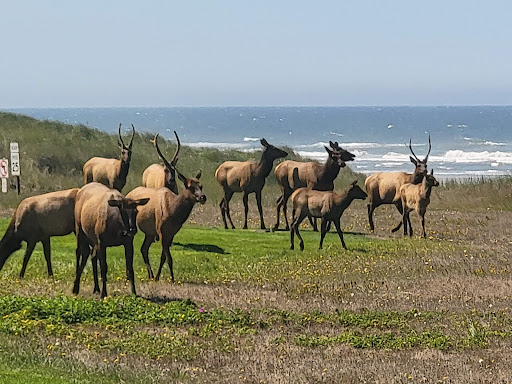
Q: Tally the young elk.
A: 2